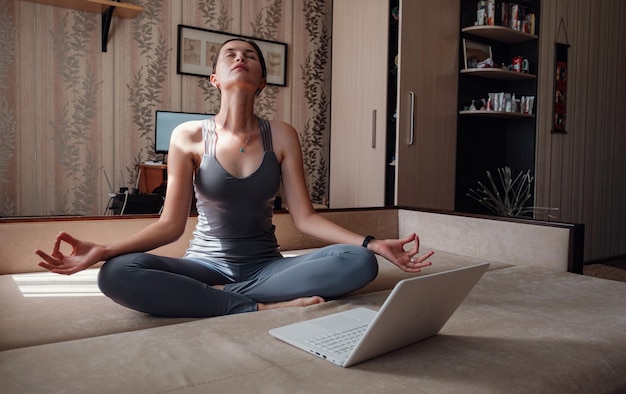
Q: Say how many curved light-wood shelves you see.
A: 3